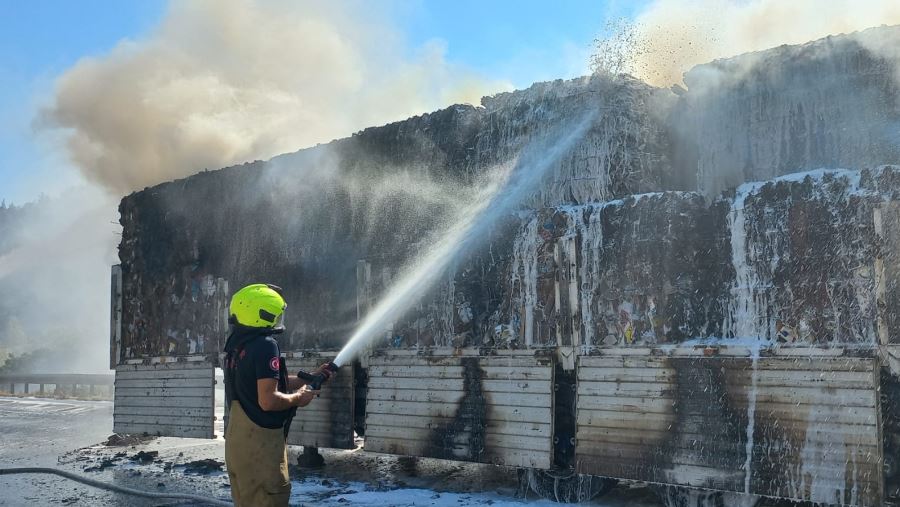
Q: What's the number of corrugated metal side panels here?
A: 4